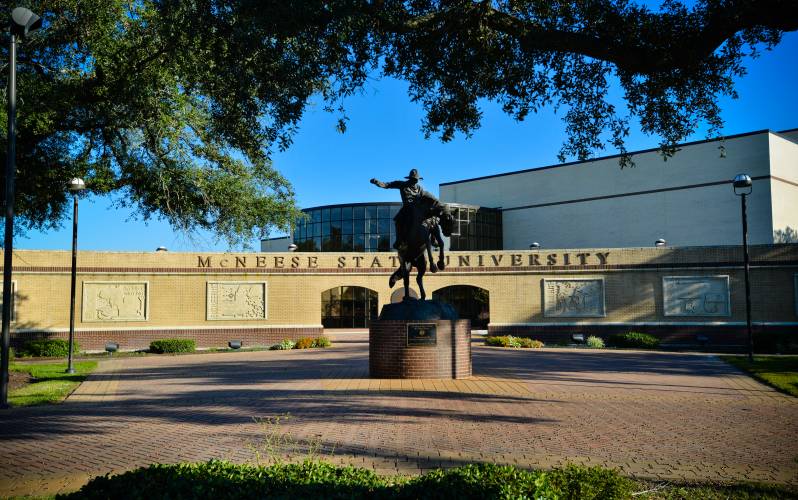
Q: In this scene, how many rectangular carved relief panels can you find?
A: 4